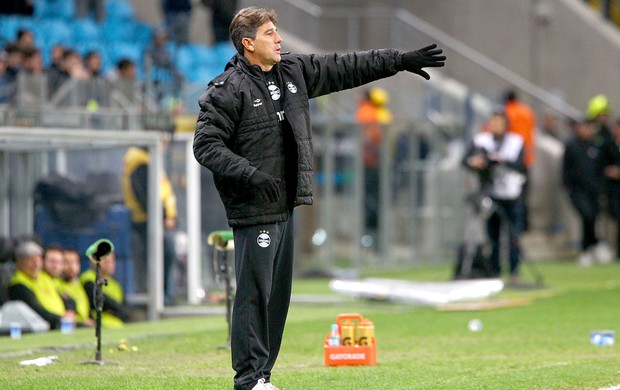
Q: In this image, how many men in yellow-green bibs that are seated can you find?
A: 4